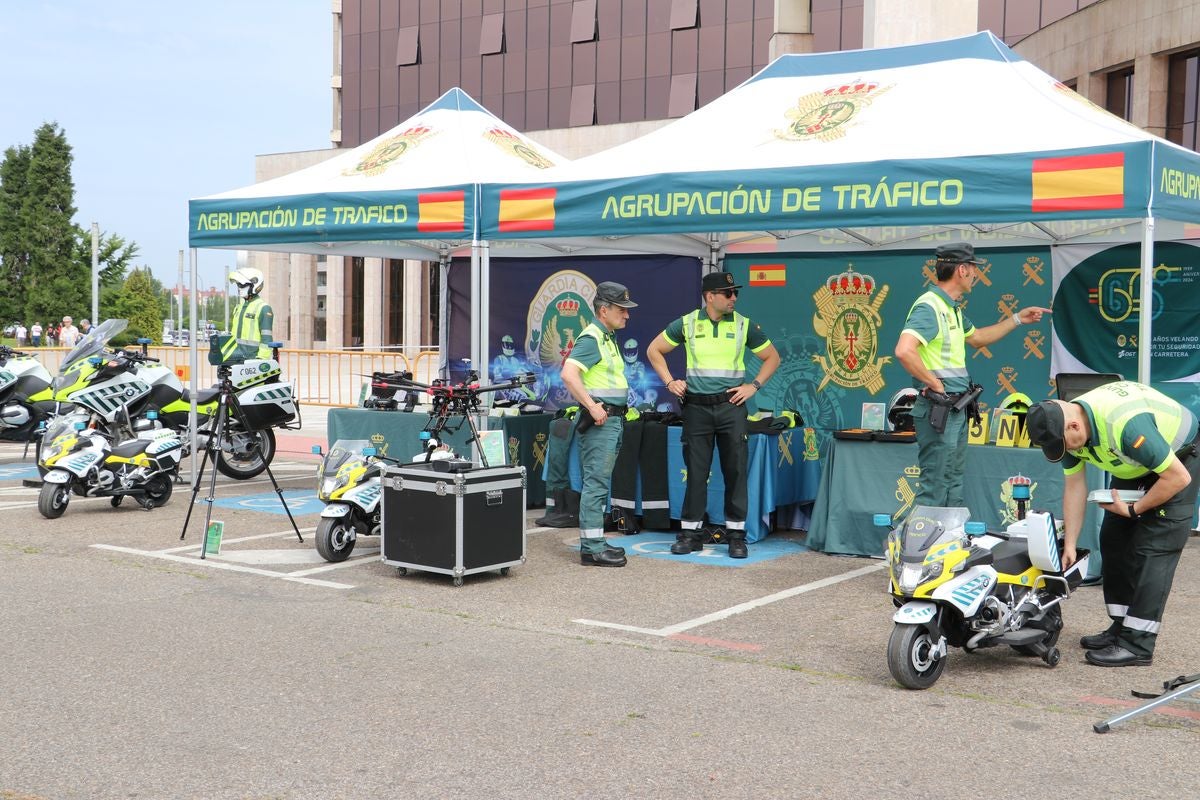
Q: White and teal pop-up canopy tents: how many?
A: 2